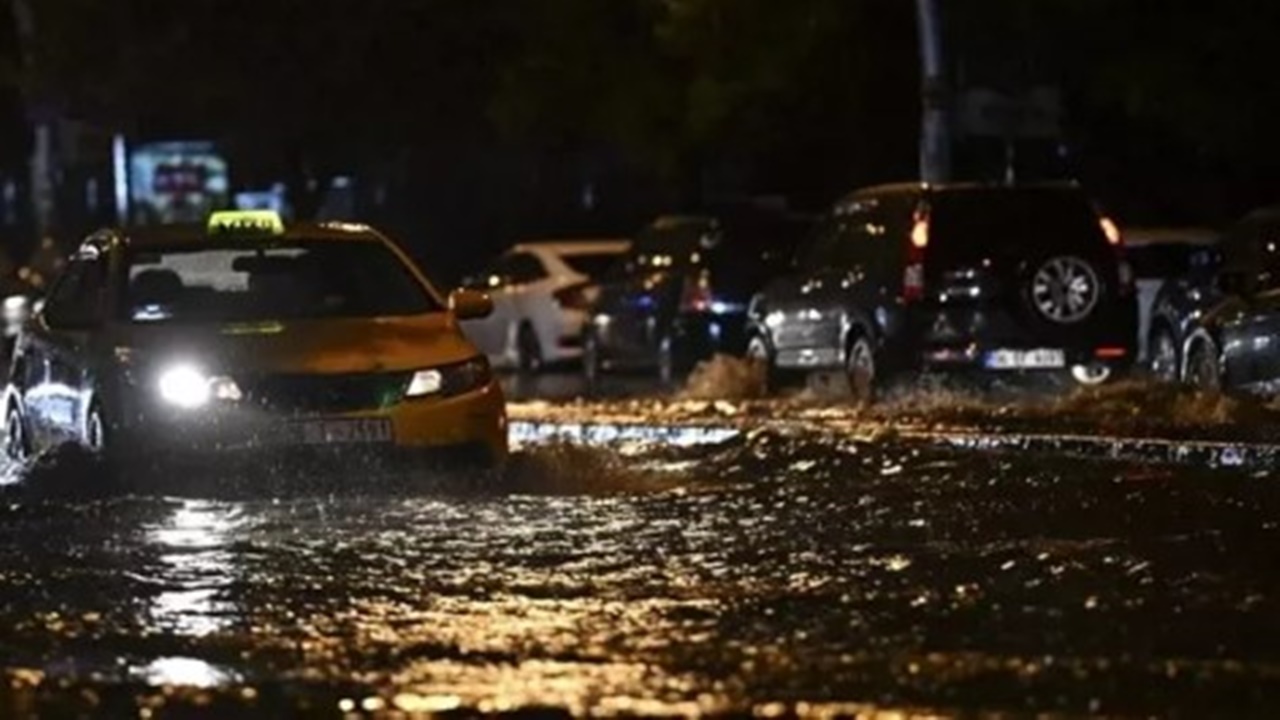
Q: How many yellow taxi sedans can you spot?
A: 1